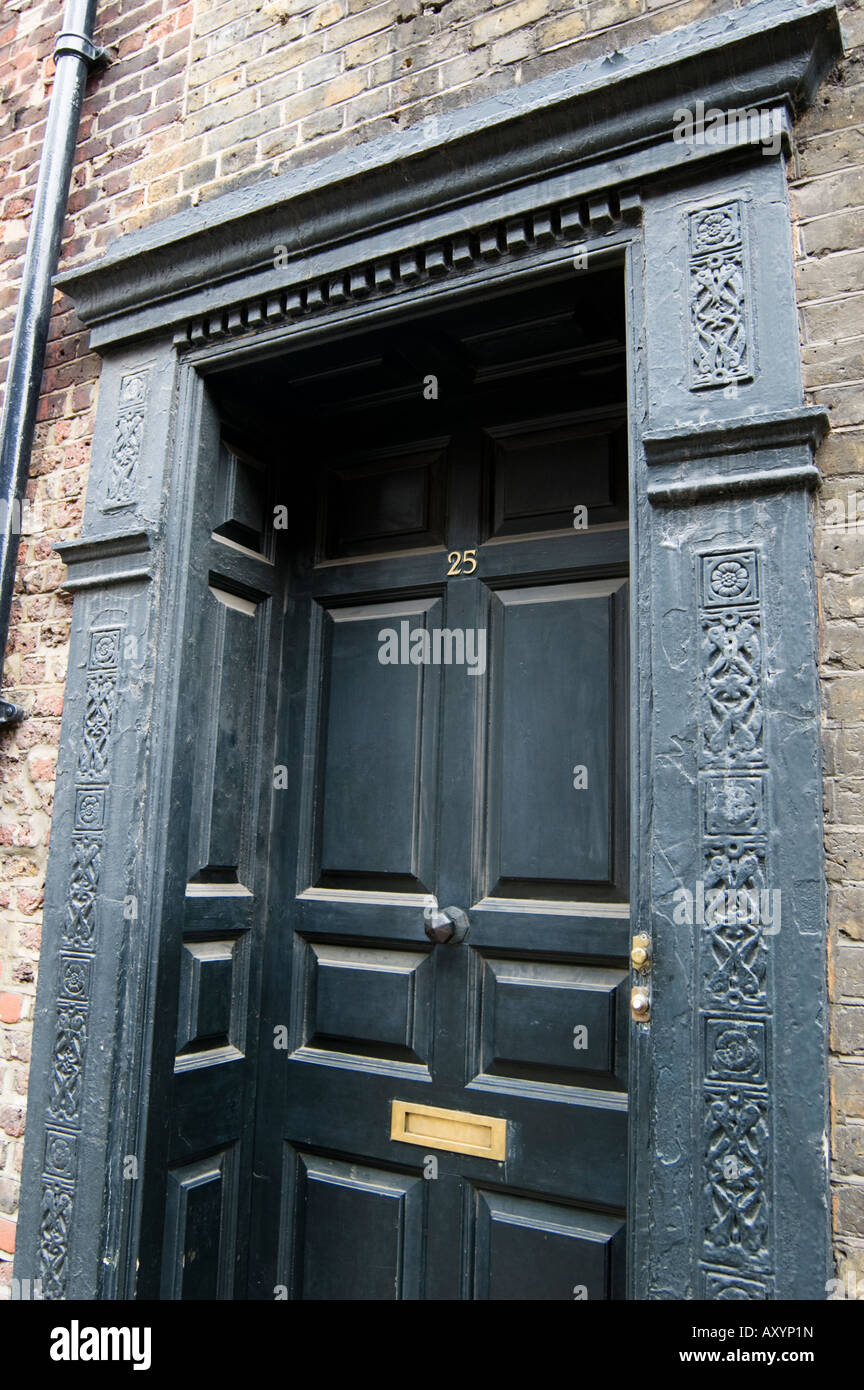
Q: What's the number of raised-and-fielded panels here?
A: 12